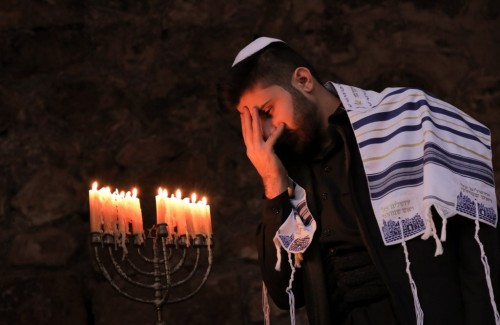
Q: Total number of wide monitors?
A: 0